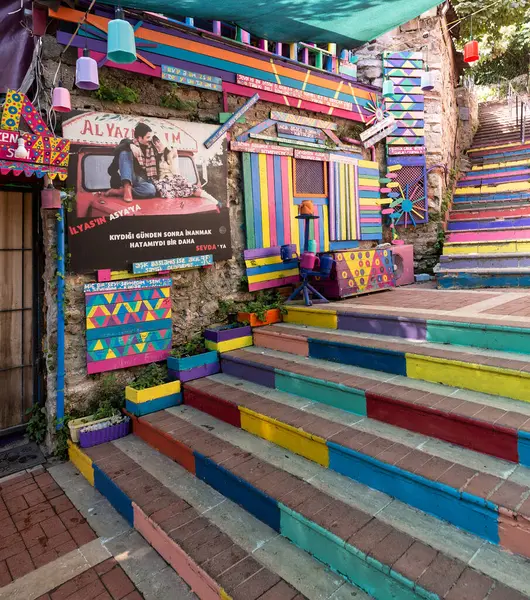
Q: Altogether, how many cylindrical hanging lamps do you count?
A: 7